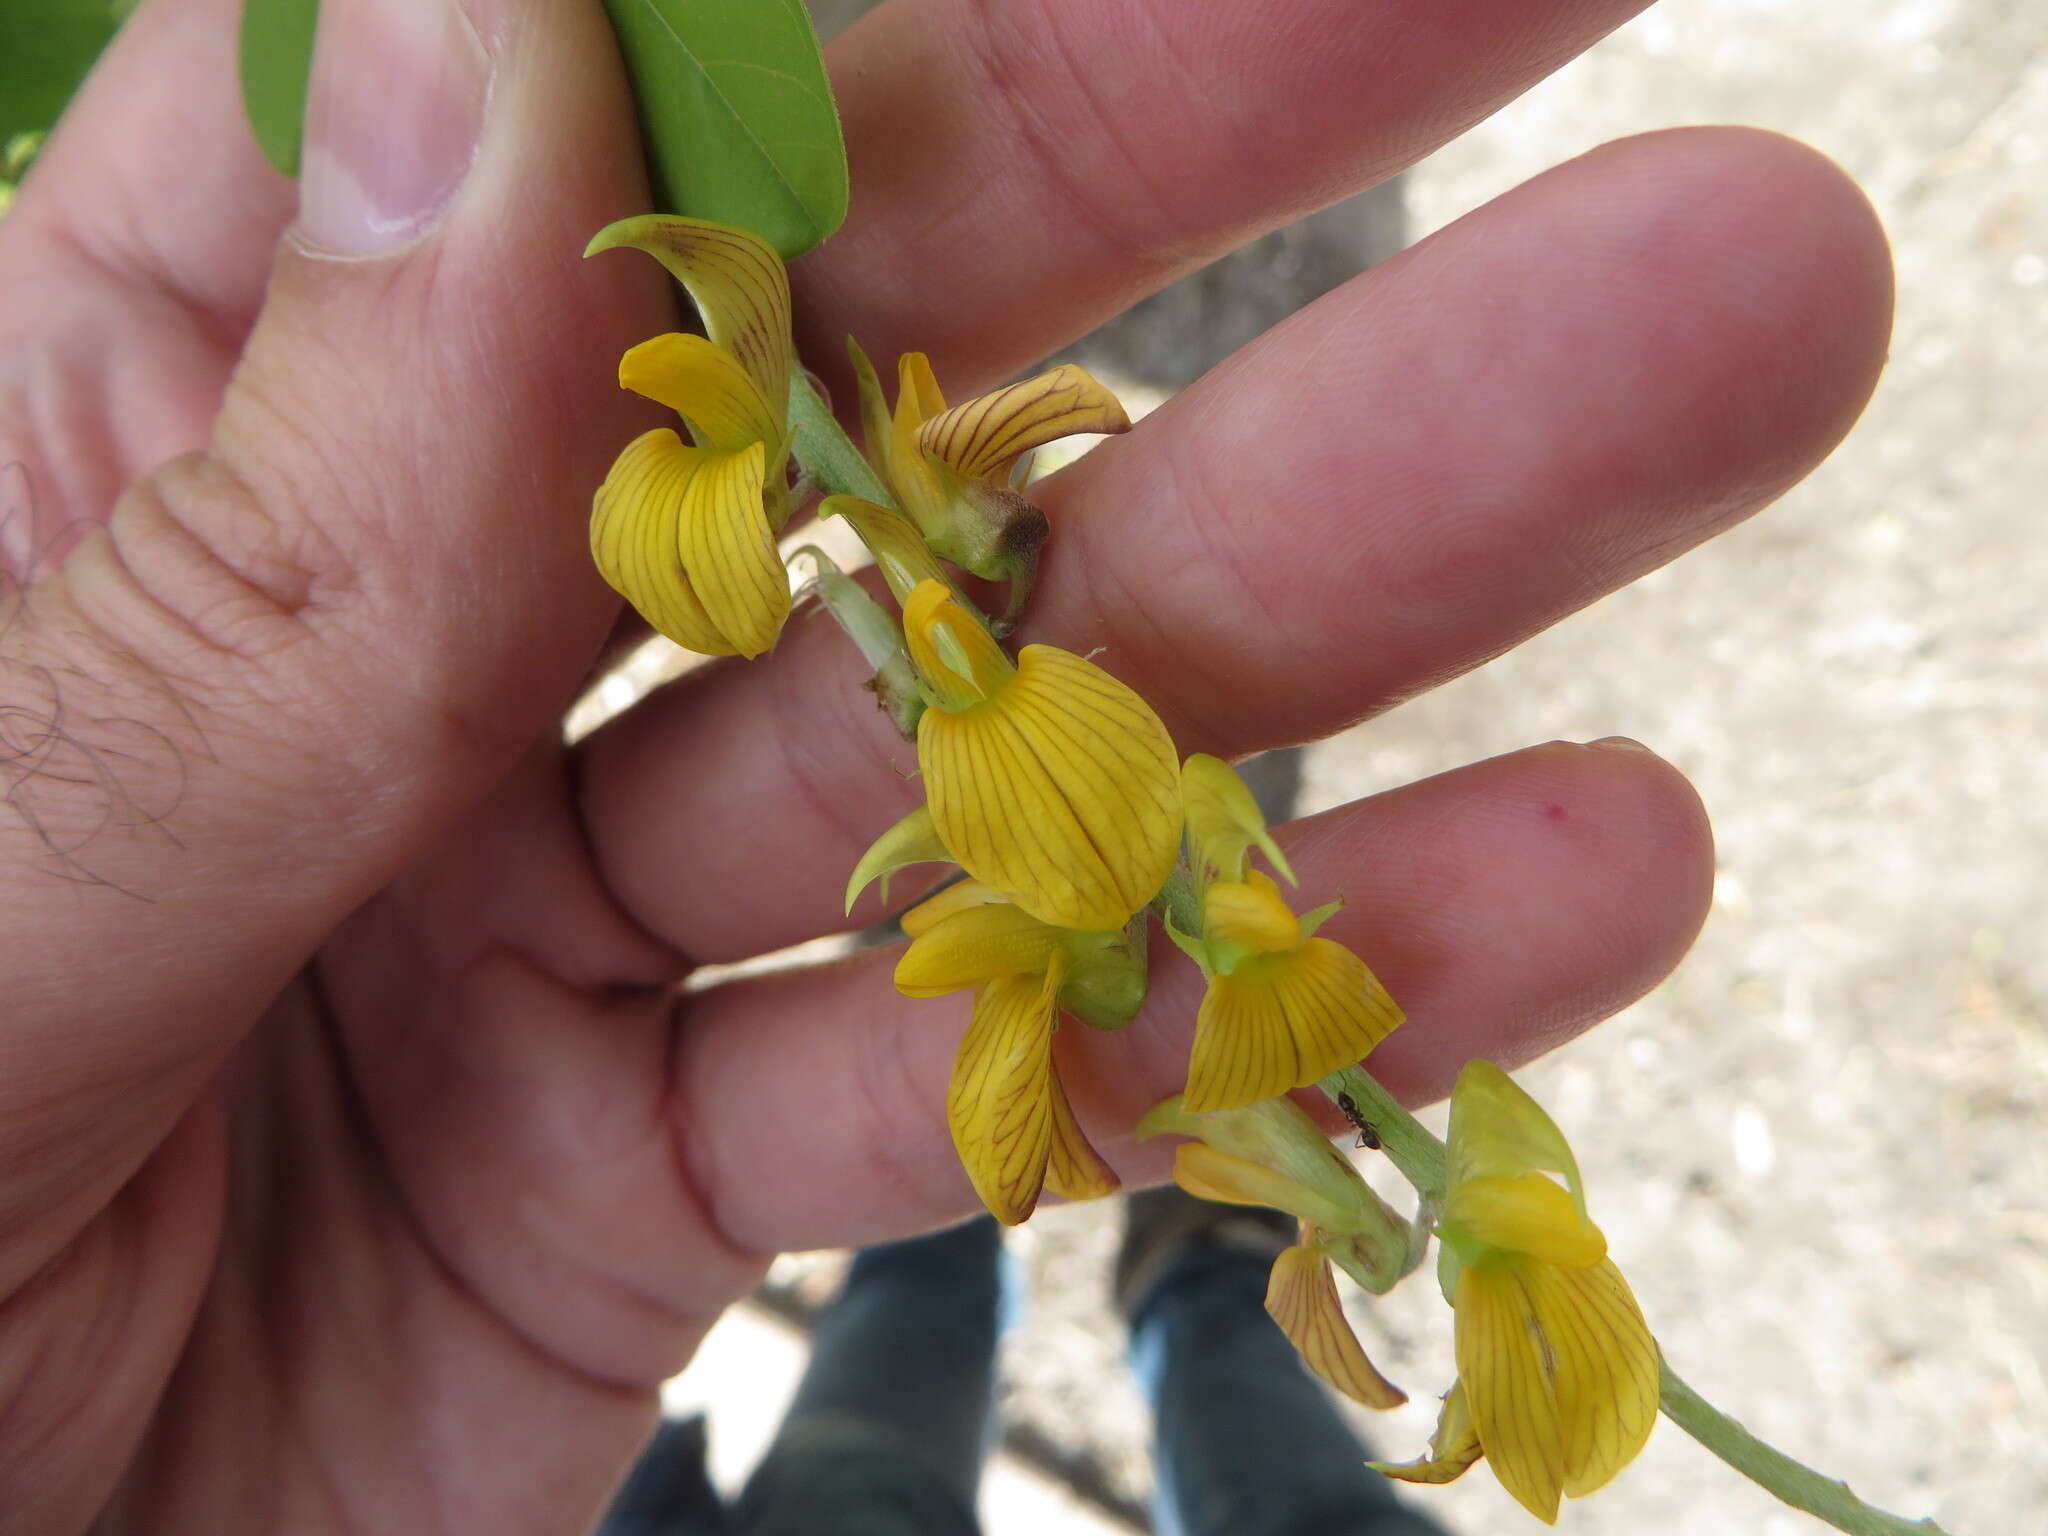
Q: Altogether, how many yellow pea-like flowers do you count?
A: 7